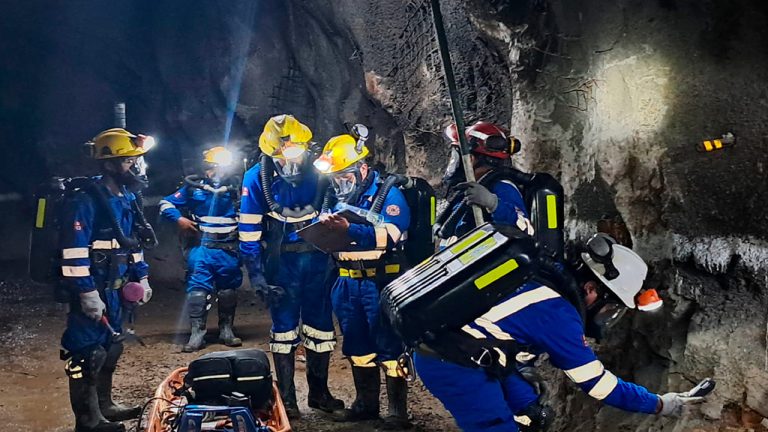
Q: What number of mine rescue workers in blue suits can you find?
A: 6